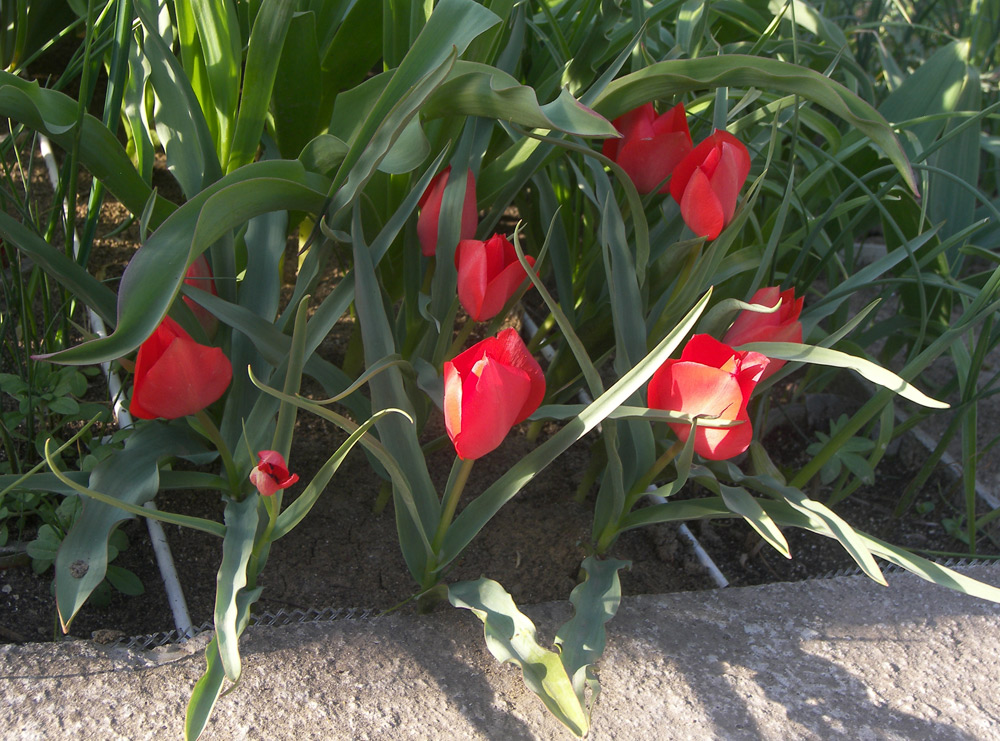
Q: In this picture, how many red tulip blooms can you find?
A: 10